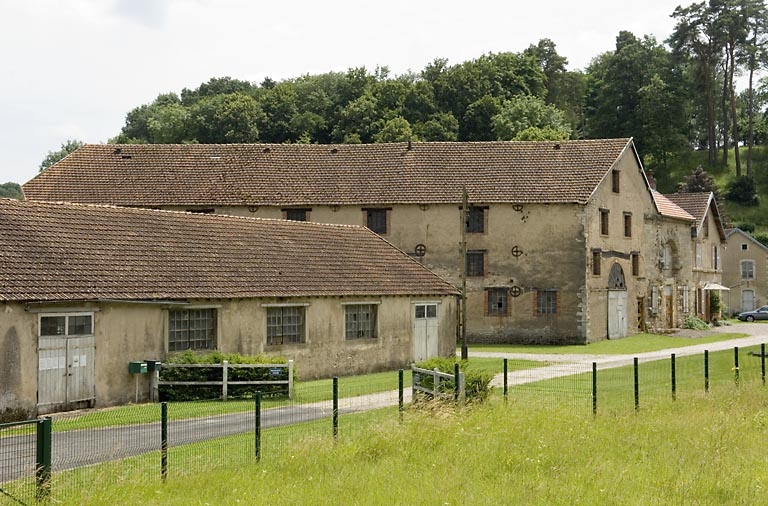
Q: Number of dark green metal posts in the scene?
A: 13